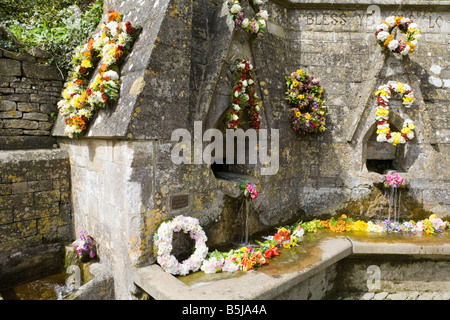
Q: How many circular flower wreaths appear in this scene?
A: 3